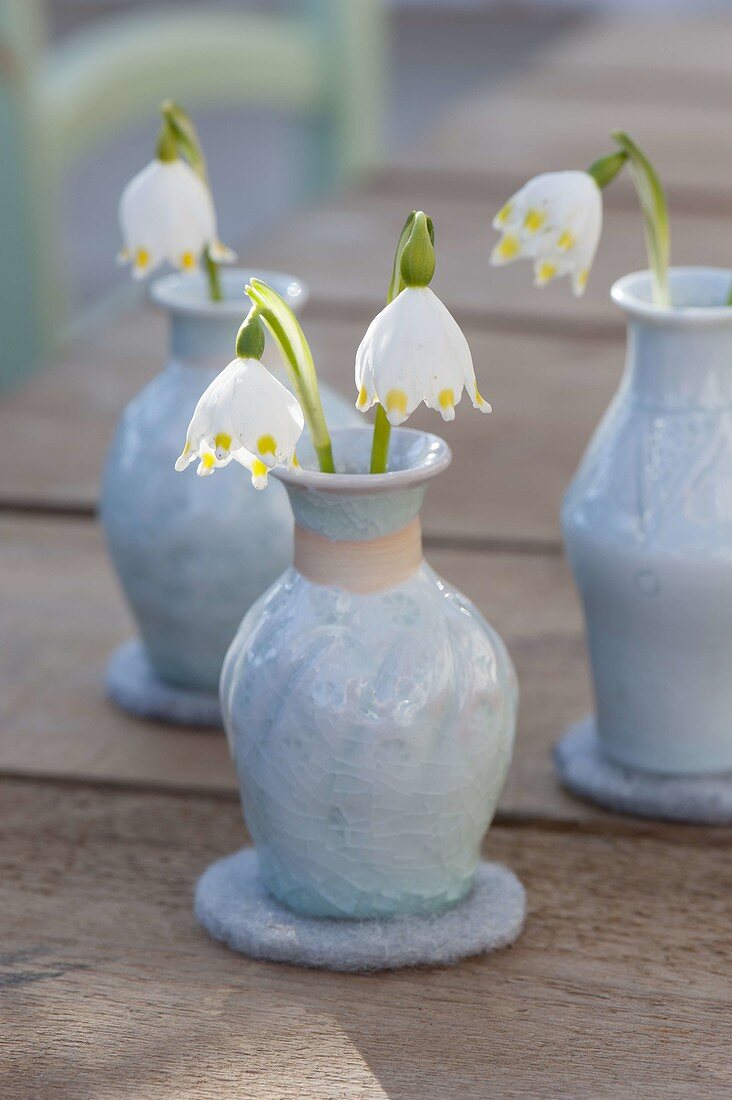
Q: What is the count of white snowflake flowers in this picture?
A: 4